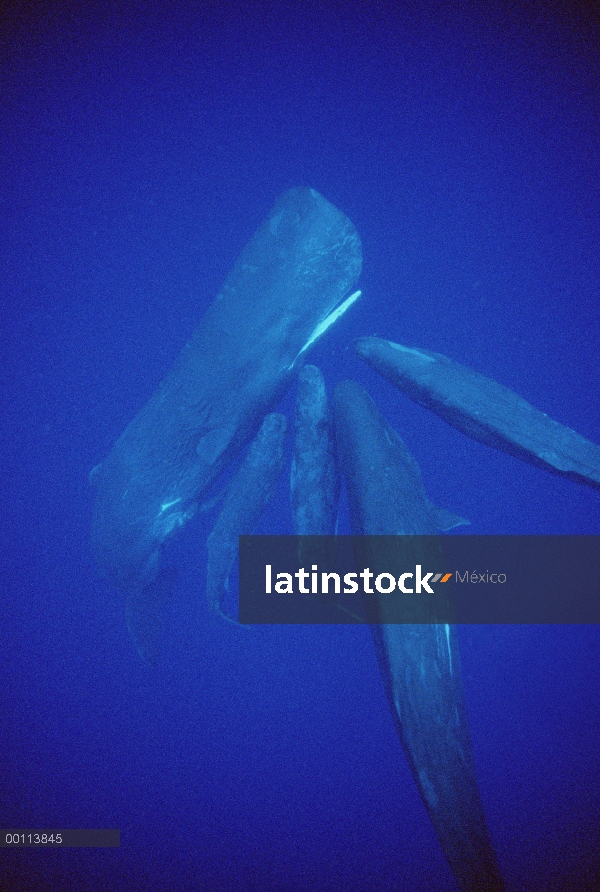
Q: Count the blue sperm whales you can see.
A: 5